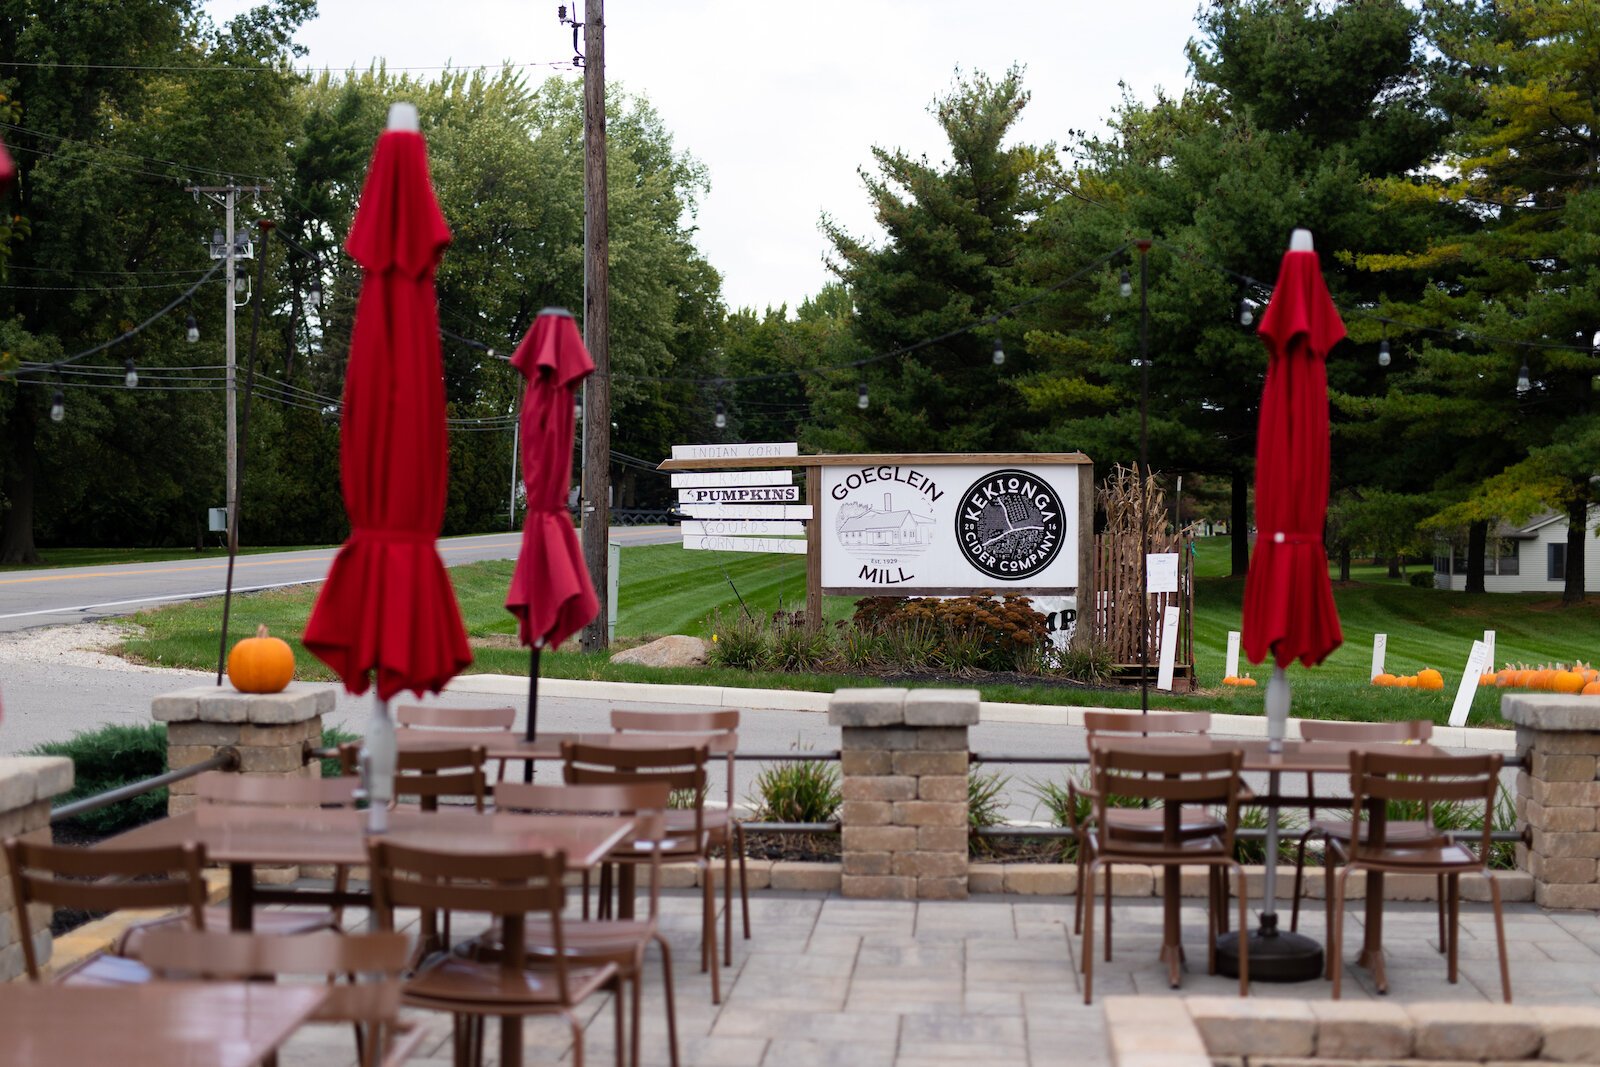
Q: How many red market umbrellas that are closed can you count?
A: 3